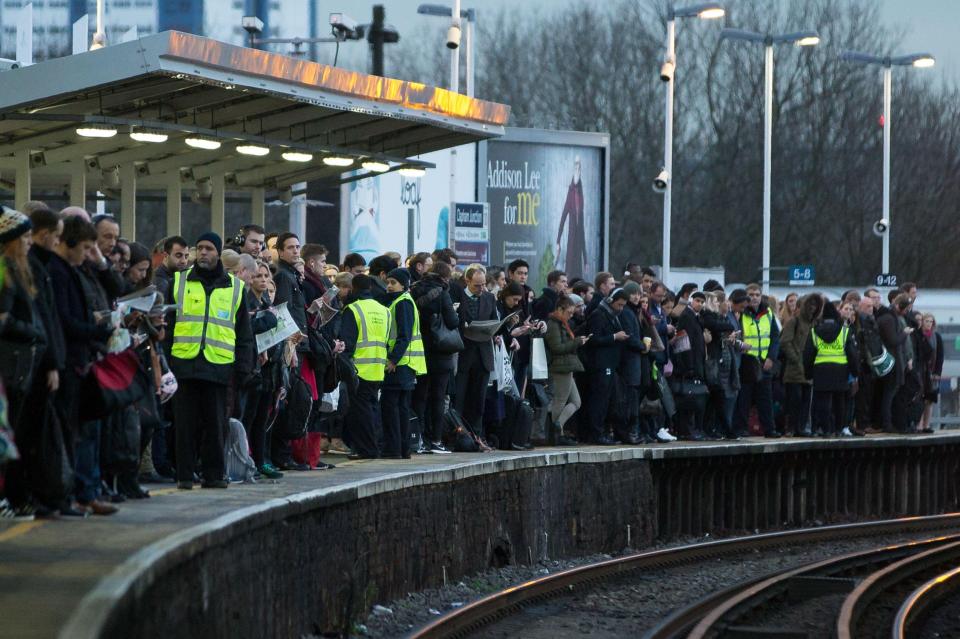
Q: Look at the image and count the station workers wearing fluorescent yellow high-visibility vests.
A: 5